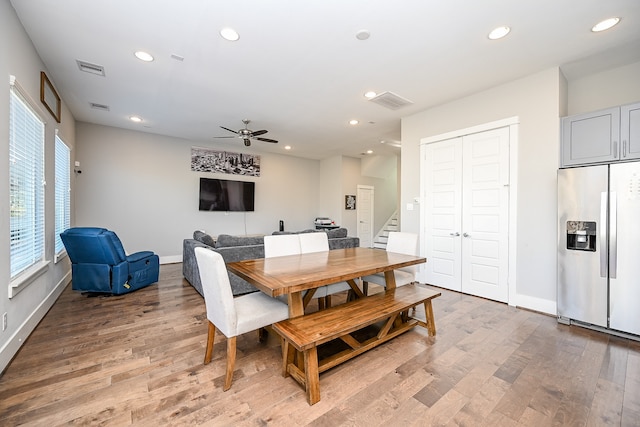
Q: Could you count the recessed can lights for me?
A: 9